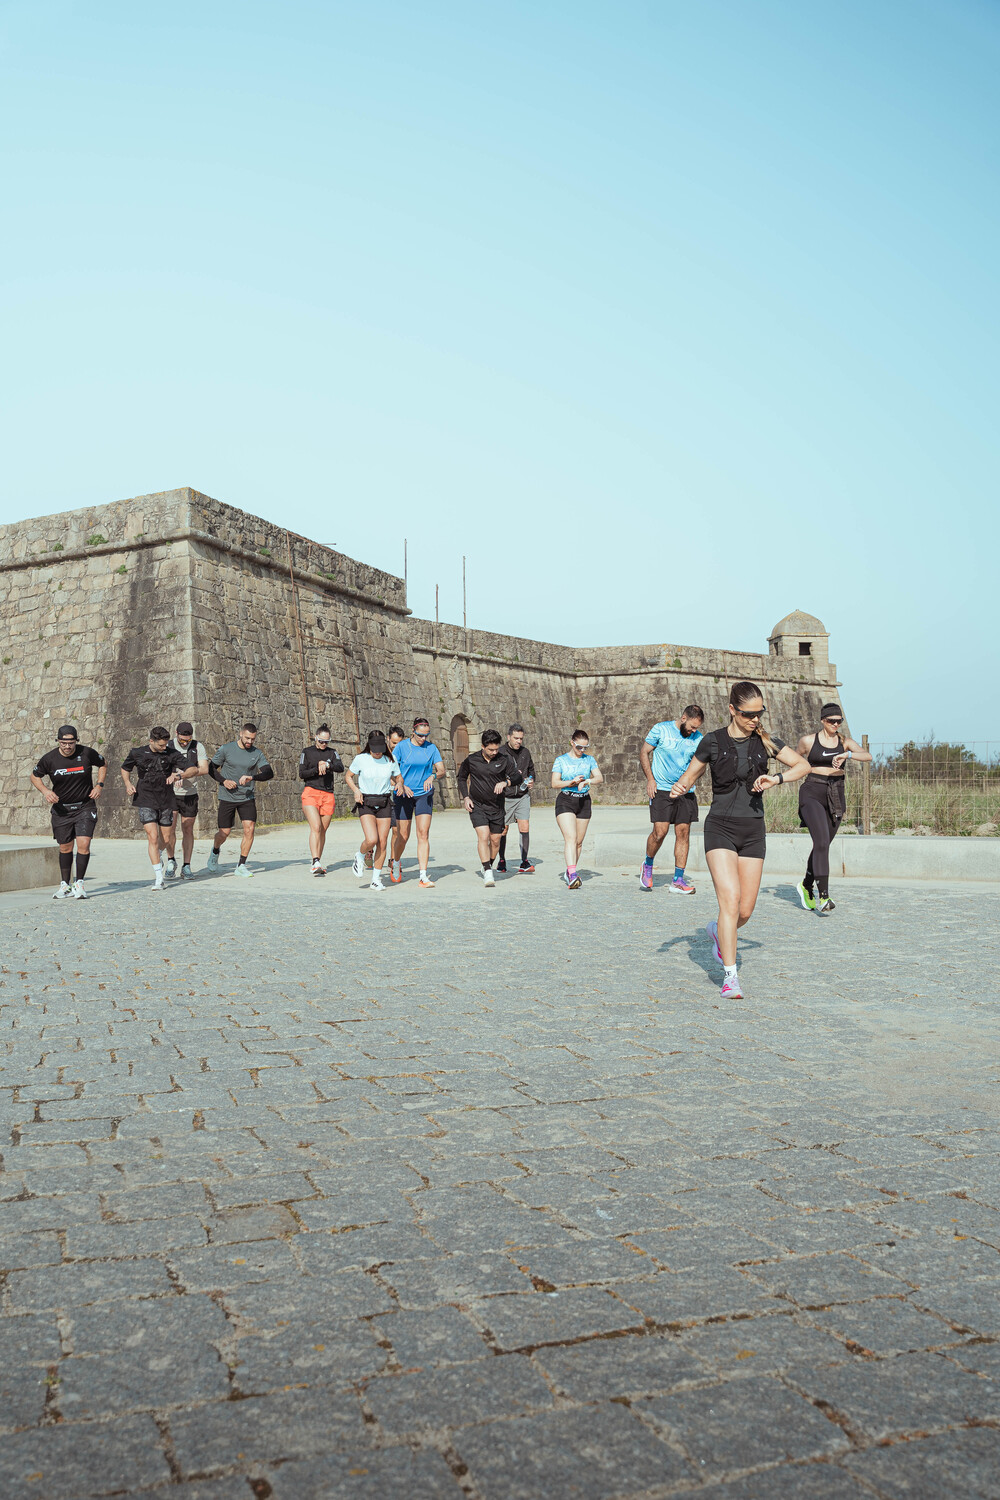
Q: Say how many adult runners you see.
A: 14